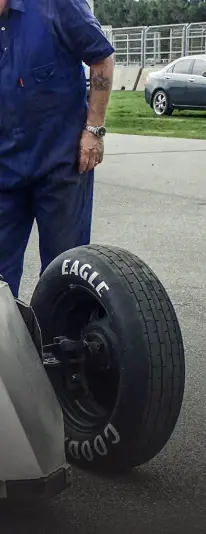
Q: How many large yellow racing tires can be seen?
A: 0